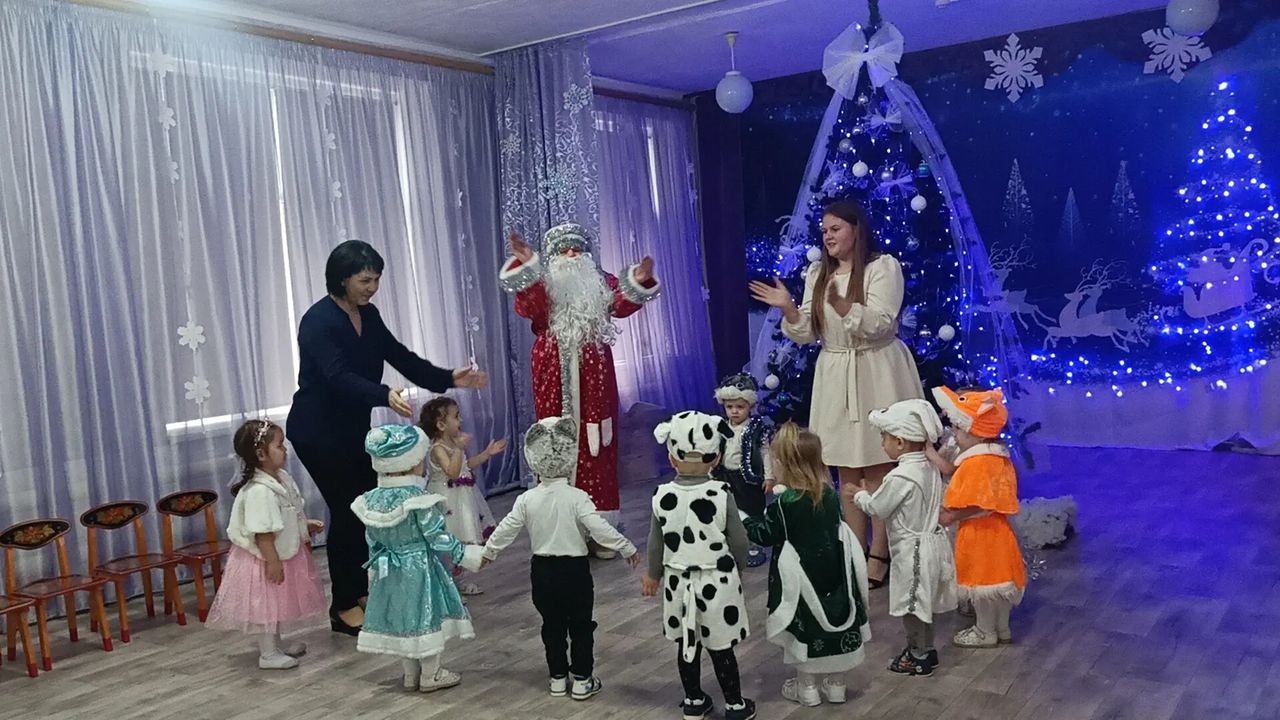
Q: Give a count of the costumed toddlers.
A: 9